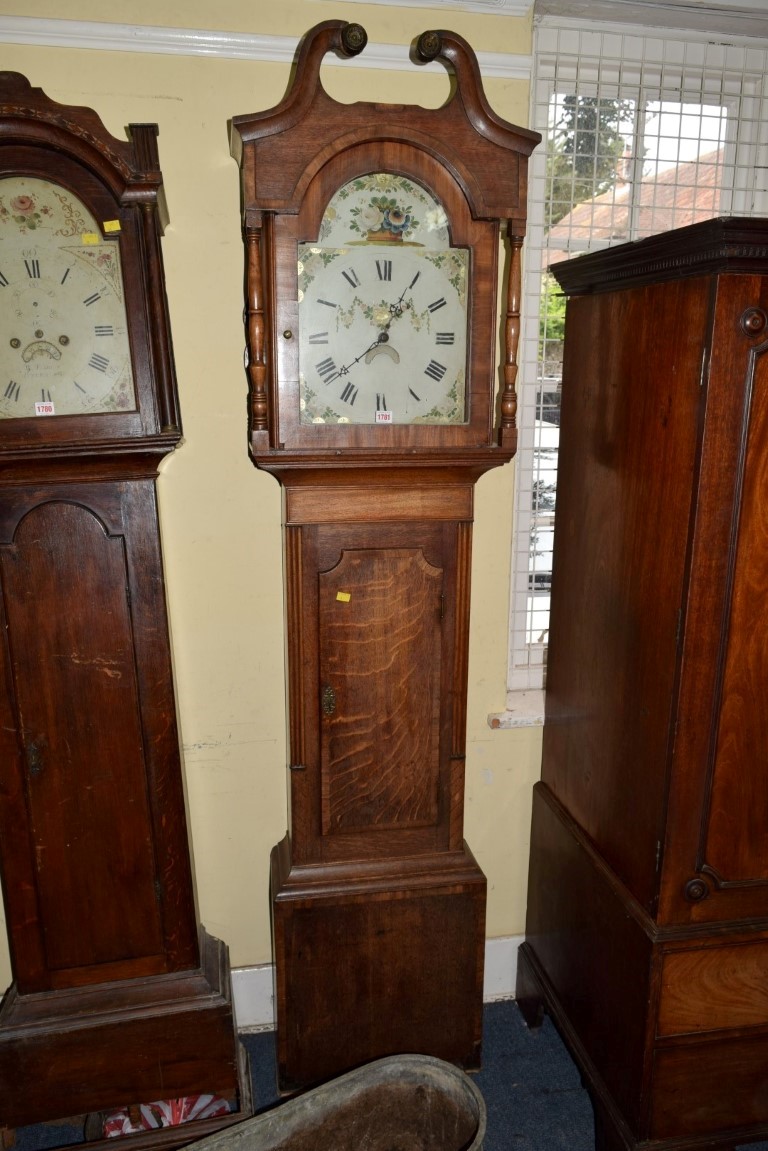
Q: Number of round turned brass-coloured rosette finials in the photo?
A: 2